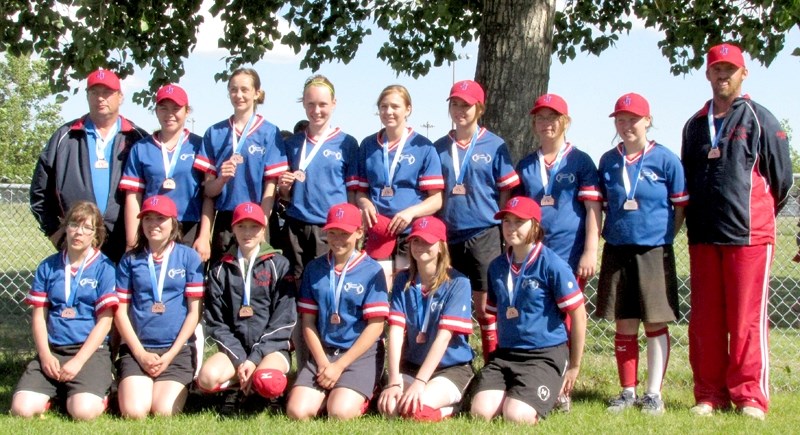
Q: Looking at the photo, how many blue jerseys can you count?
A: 12